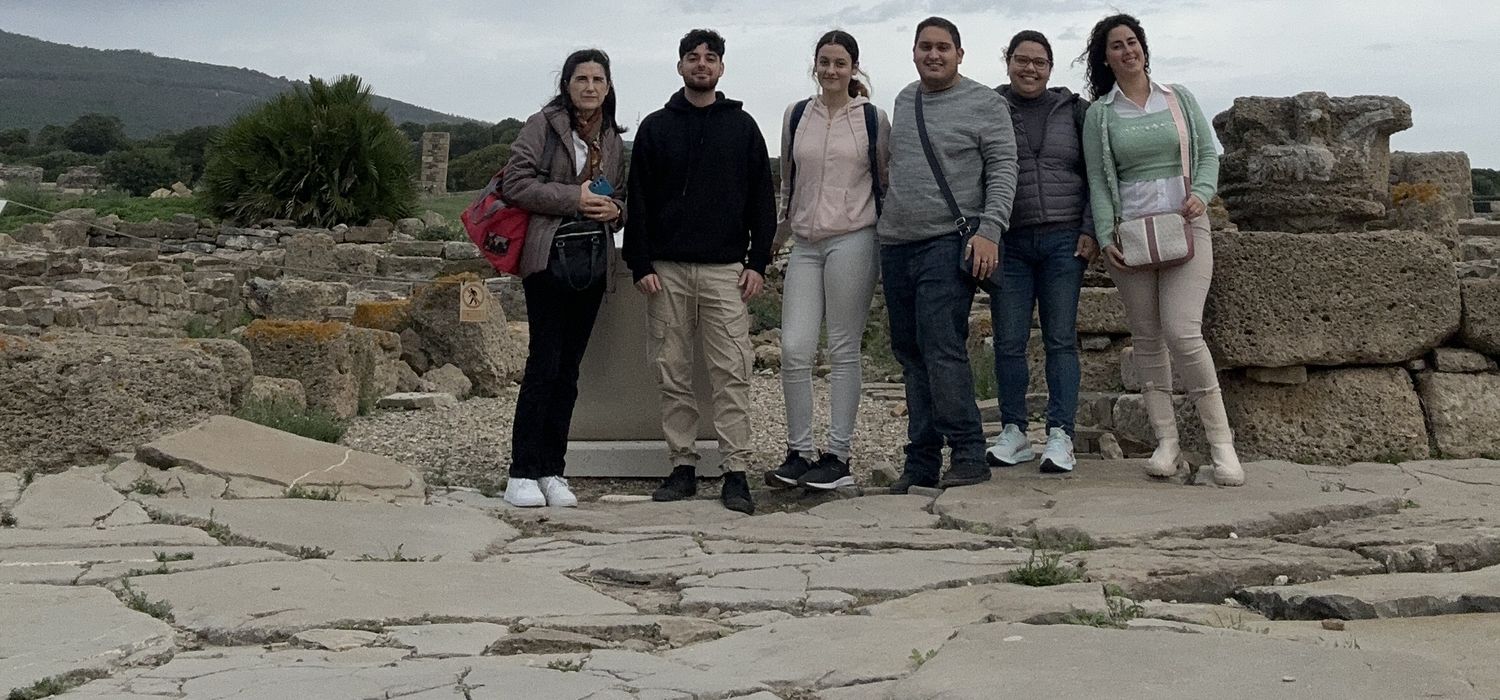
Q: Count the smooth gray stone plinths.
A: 1